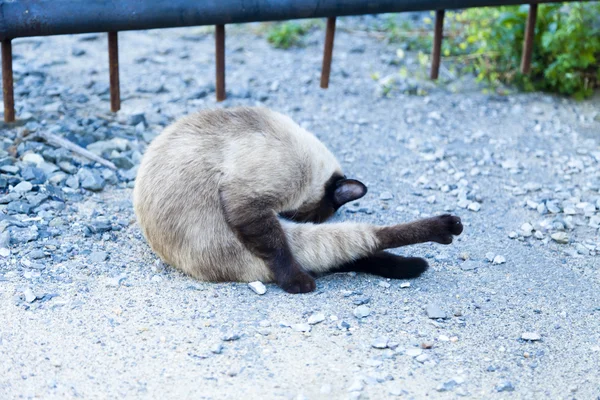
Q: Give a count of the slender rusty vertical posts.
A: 6